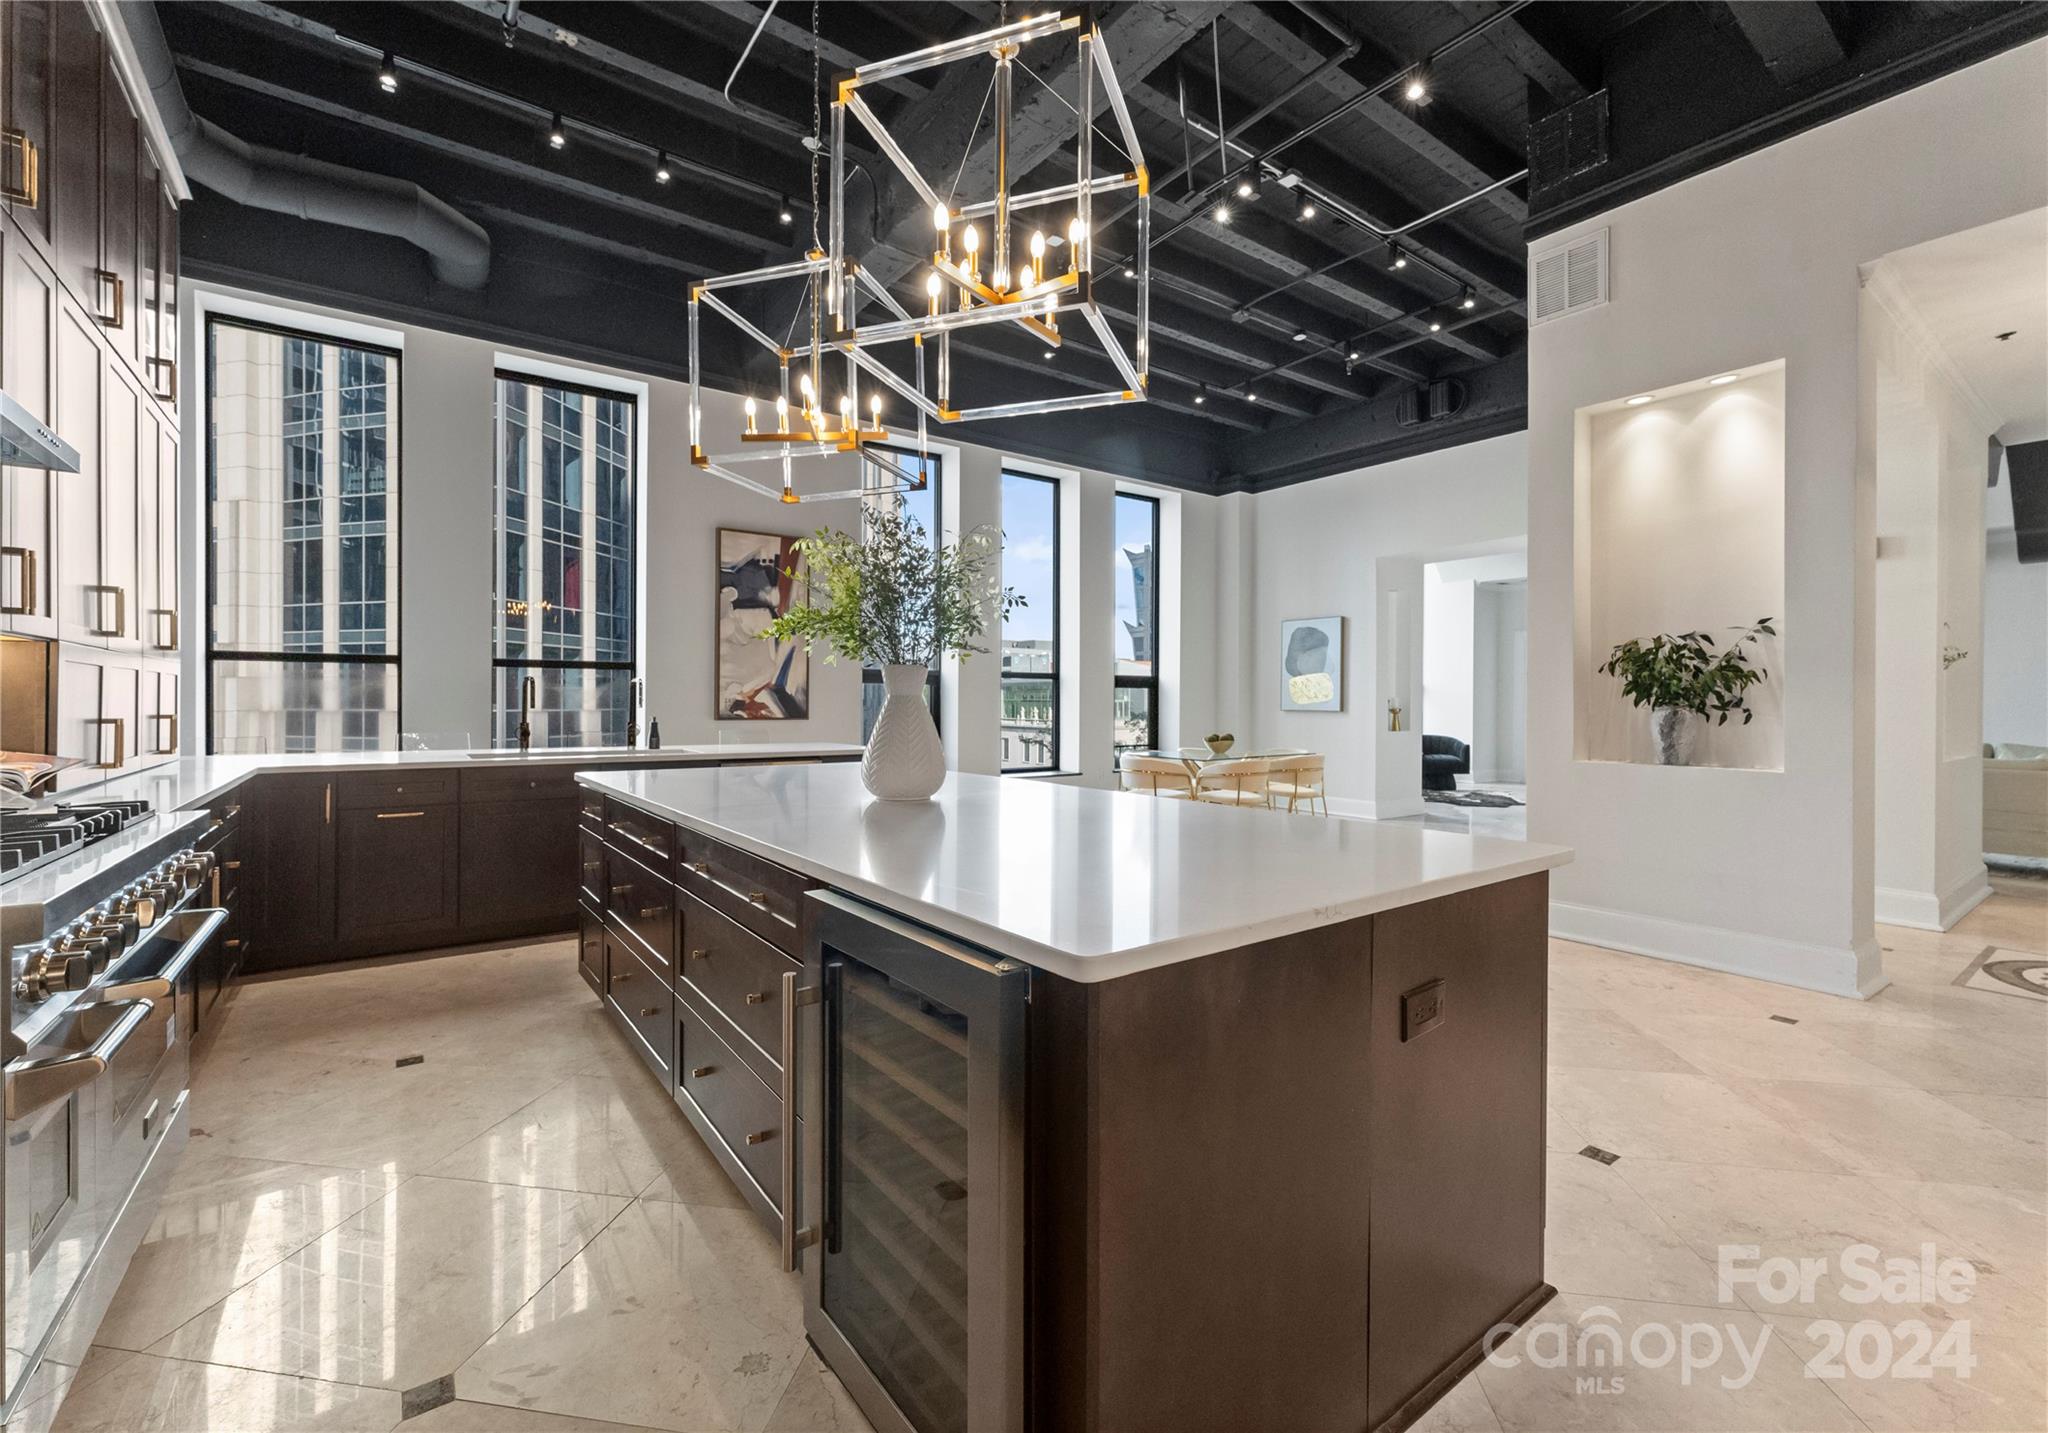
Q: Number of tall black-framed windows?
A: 5